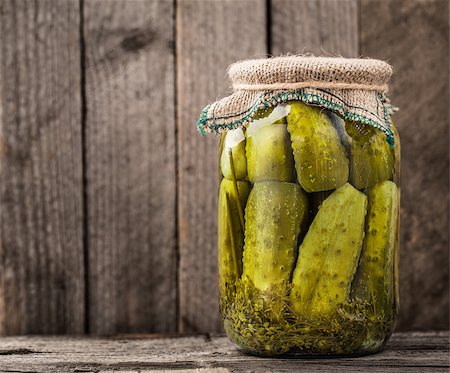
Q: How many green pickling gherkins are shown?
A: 8